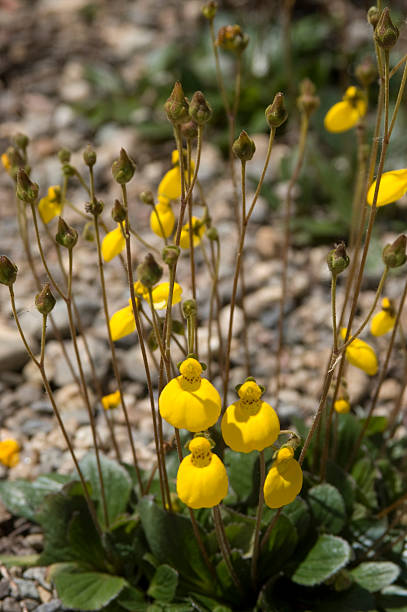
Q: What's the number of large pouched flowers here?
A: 4